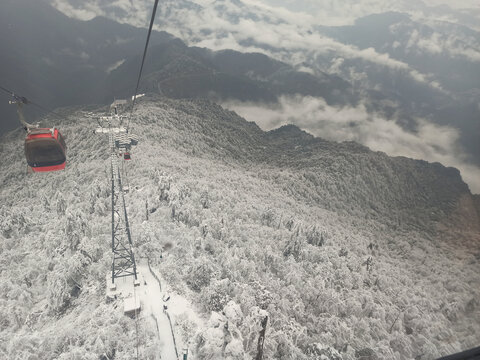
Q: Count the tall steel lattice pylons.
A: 1